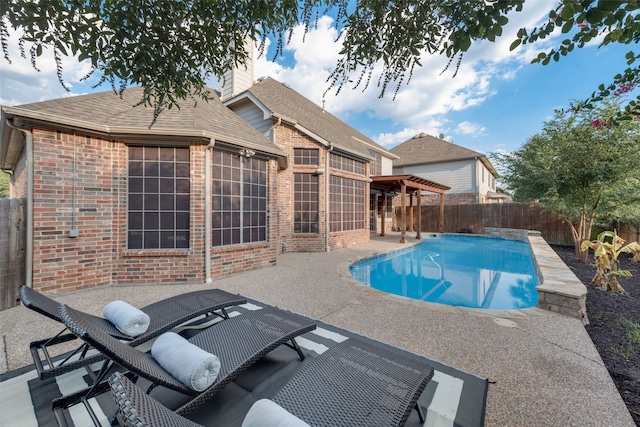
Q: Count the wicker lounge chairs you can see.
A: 3